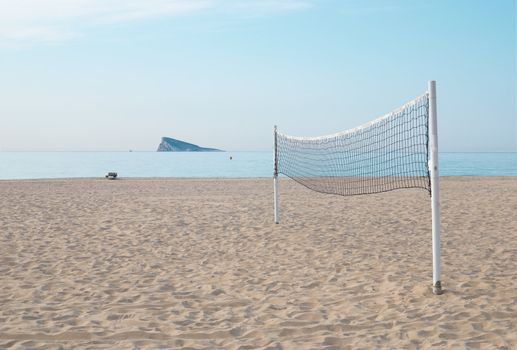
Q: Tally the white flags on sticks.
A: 0